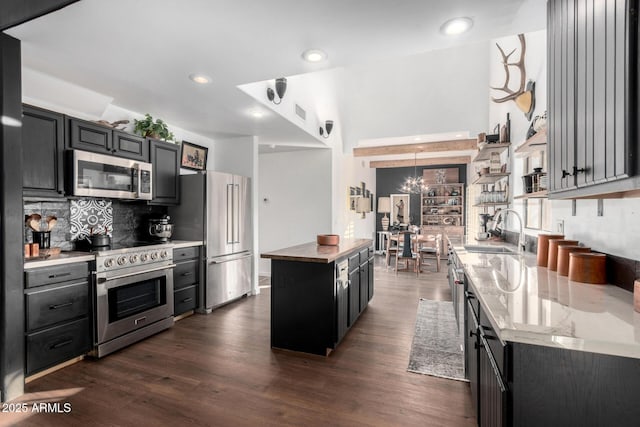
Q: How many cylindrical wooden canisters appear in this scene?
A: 4